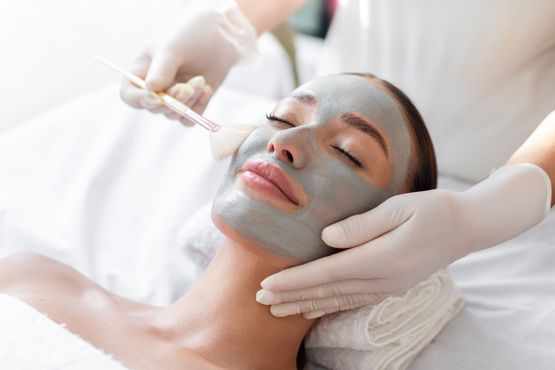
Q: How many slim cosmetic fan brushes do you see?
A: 1